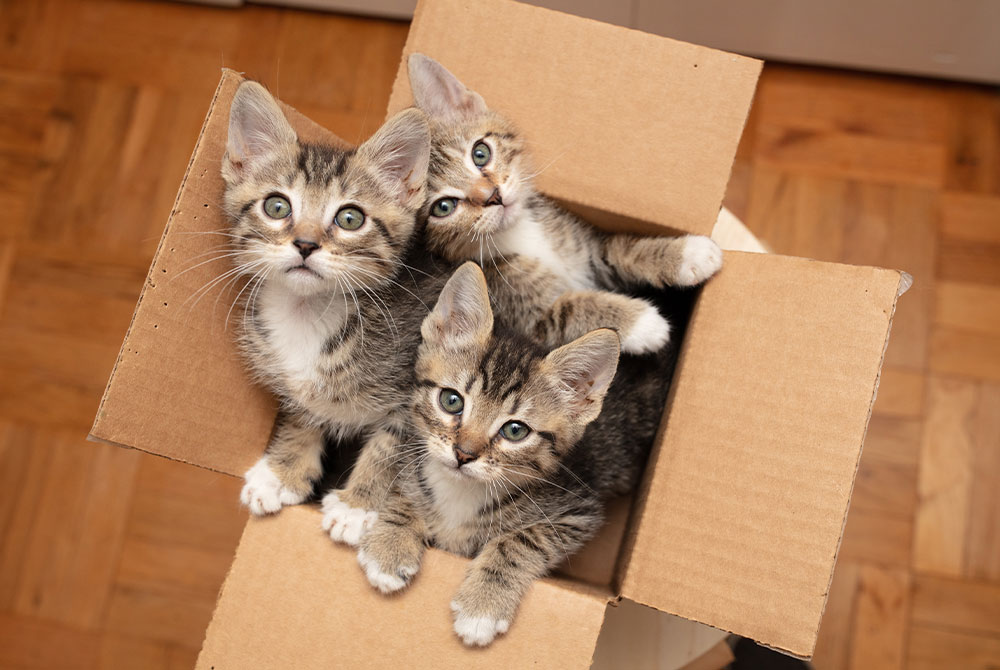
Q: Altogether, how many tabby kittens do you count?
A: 3